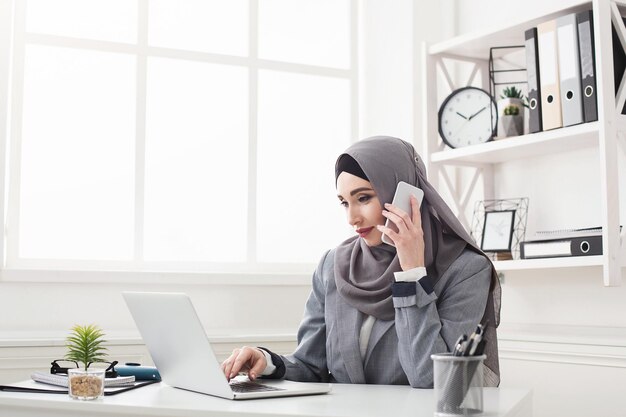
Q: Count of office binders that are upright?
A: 4